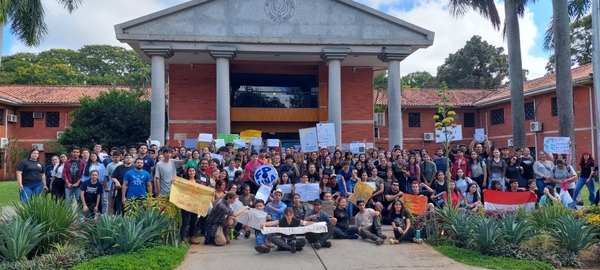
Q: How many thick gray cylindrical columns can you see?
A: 4